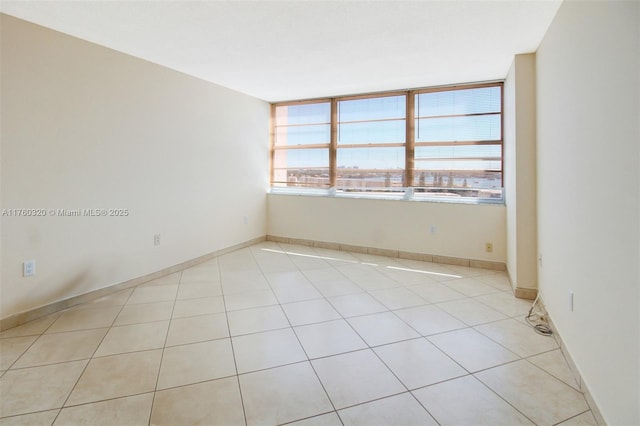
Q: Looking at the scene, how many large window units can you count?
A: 3